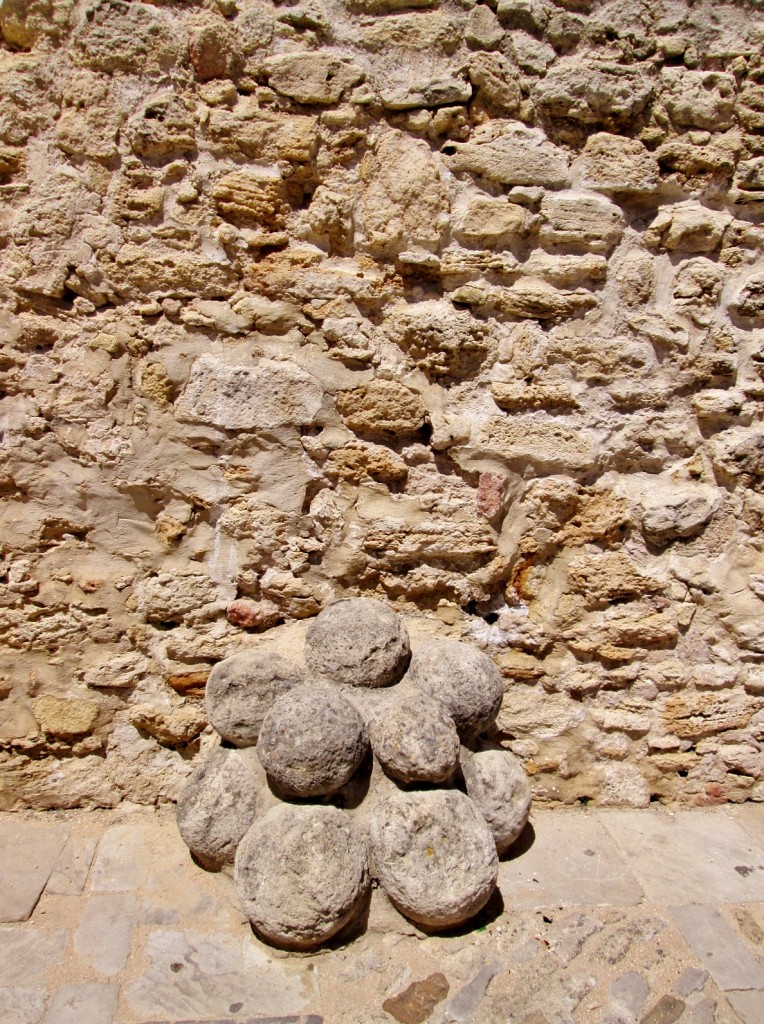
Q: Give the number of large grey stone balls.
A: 9